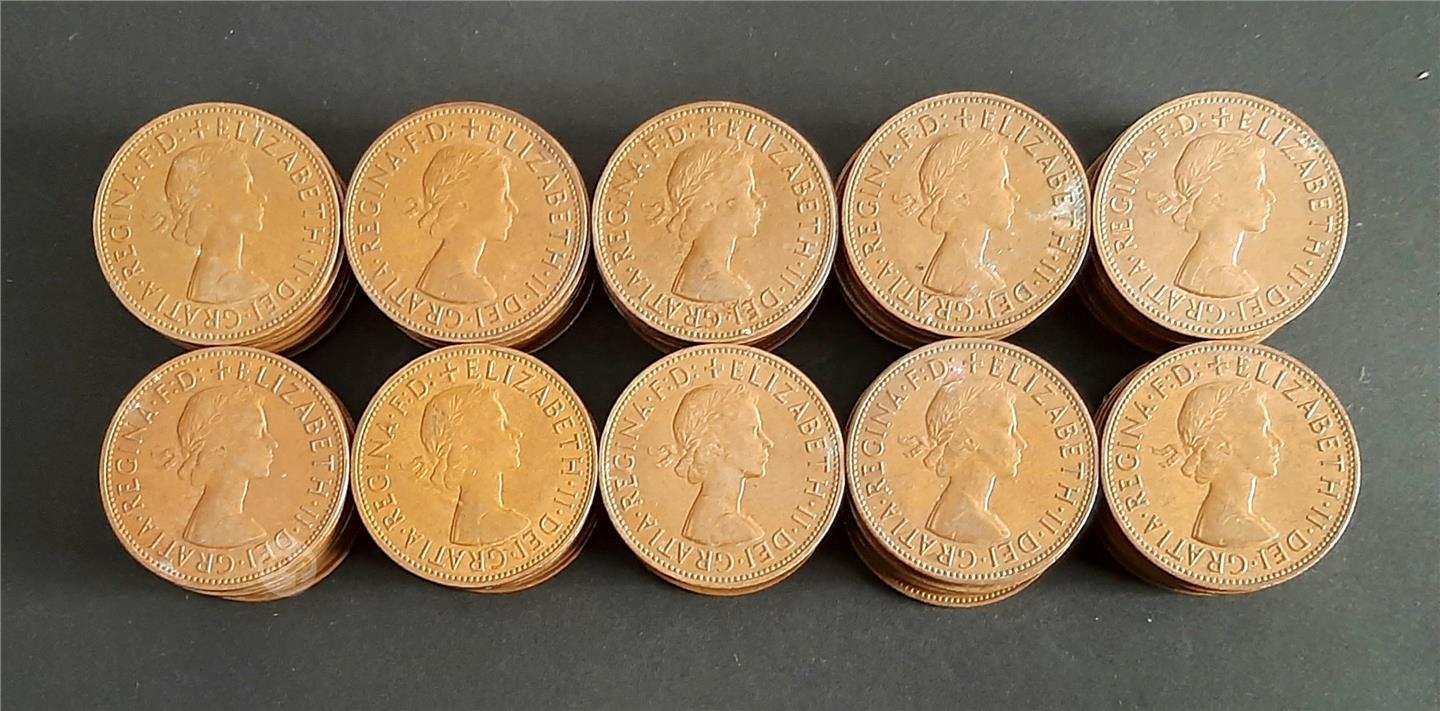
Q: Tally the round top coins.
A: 10